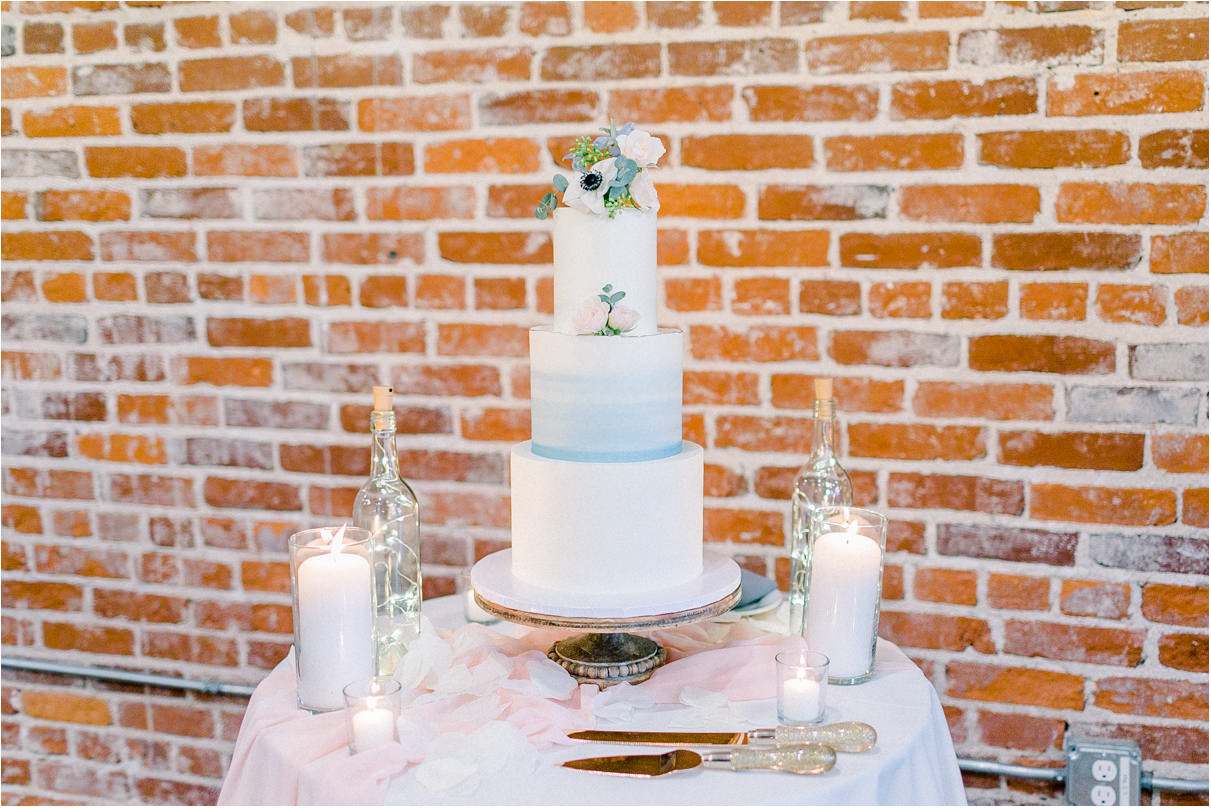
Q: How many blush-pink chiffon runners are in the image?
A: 1